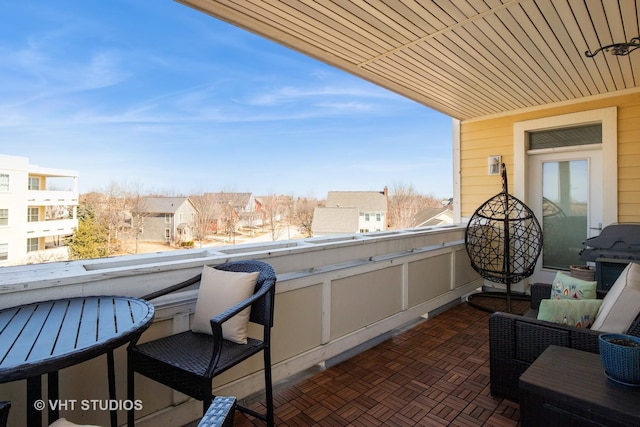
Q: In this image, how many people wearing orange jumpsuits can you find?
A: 0